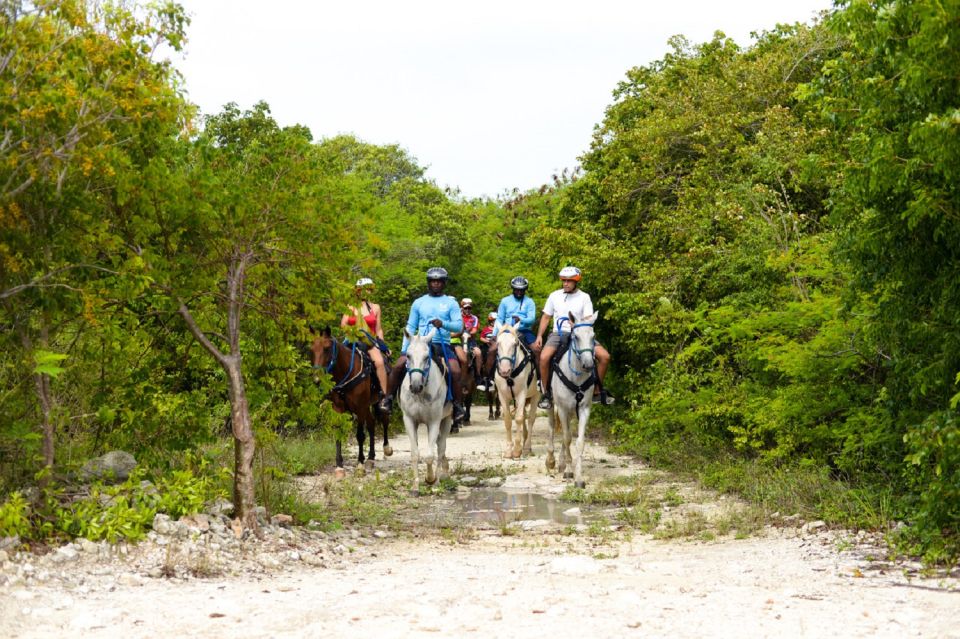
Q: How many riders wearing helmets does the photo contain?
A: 6